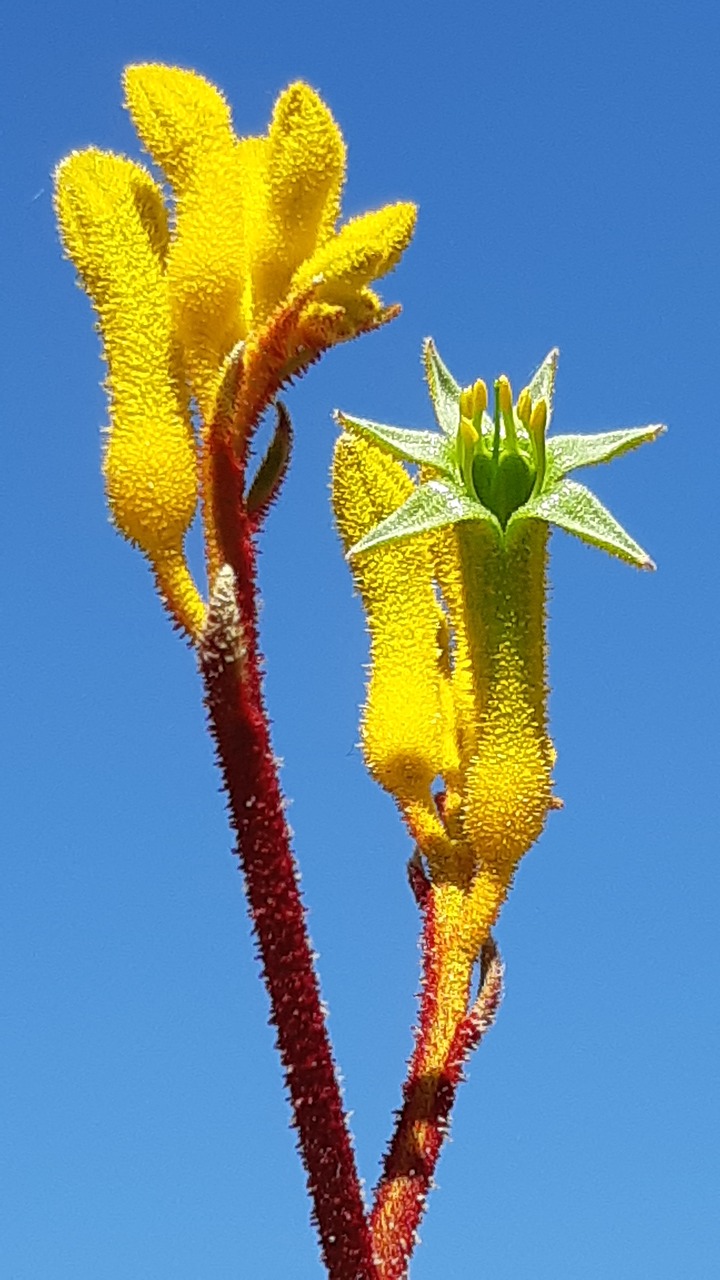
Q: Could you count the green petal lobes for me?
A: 6